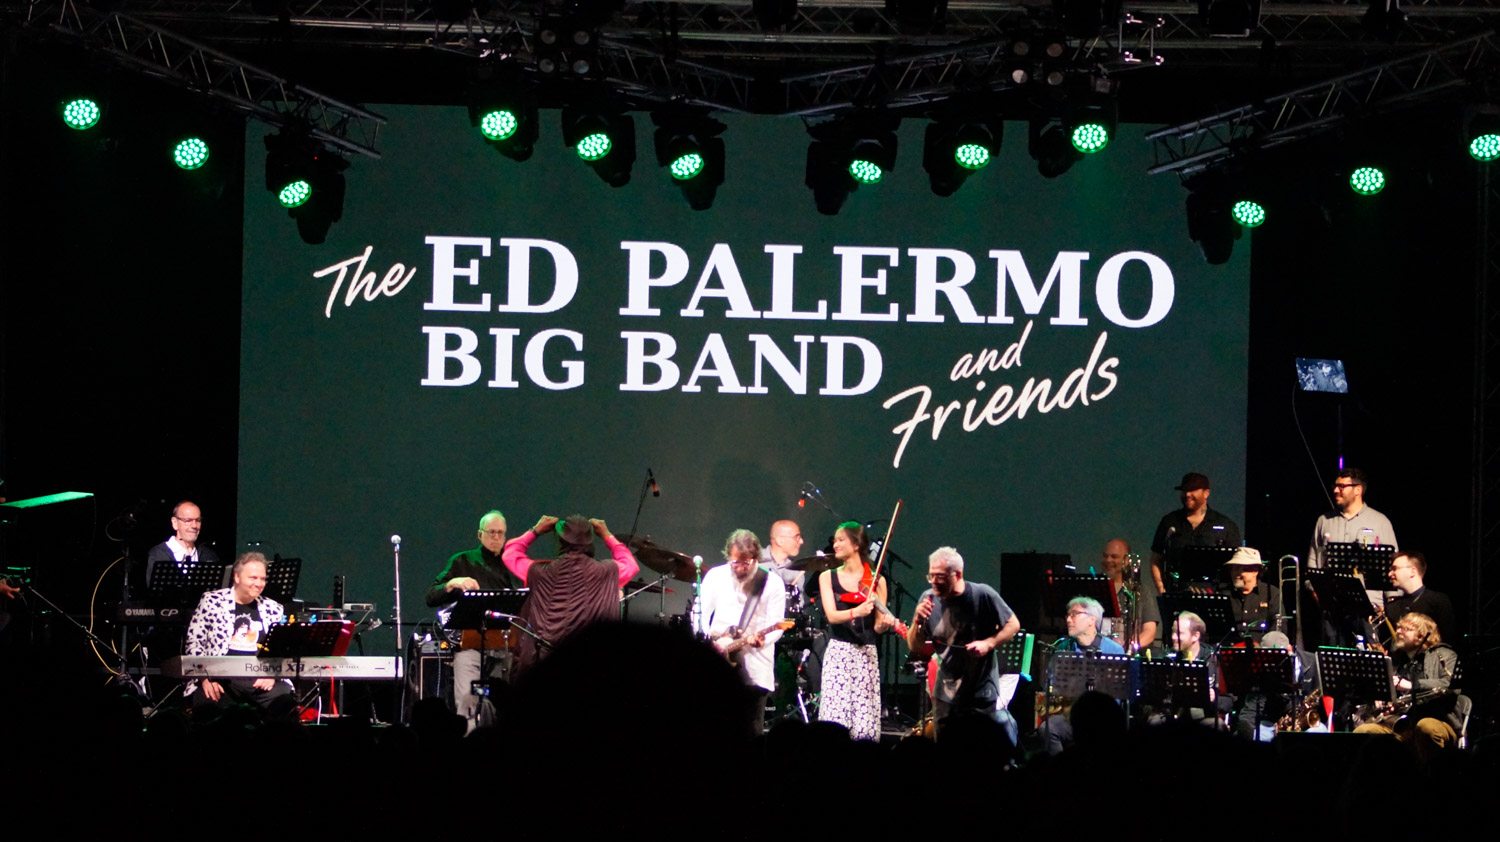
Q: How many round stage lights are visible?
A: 12